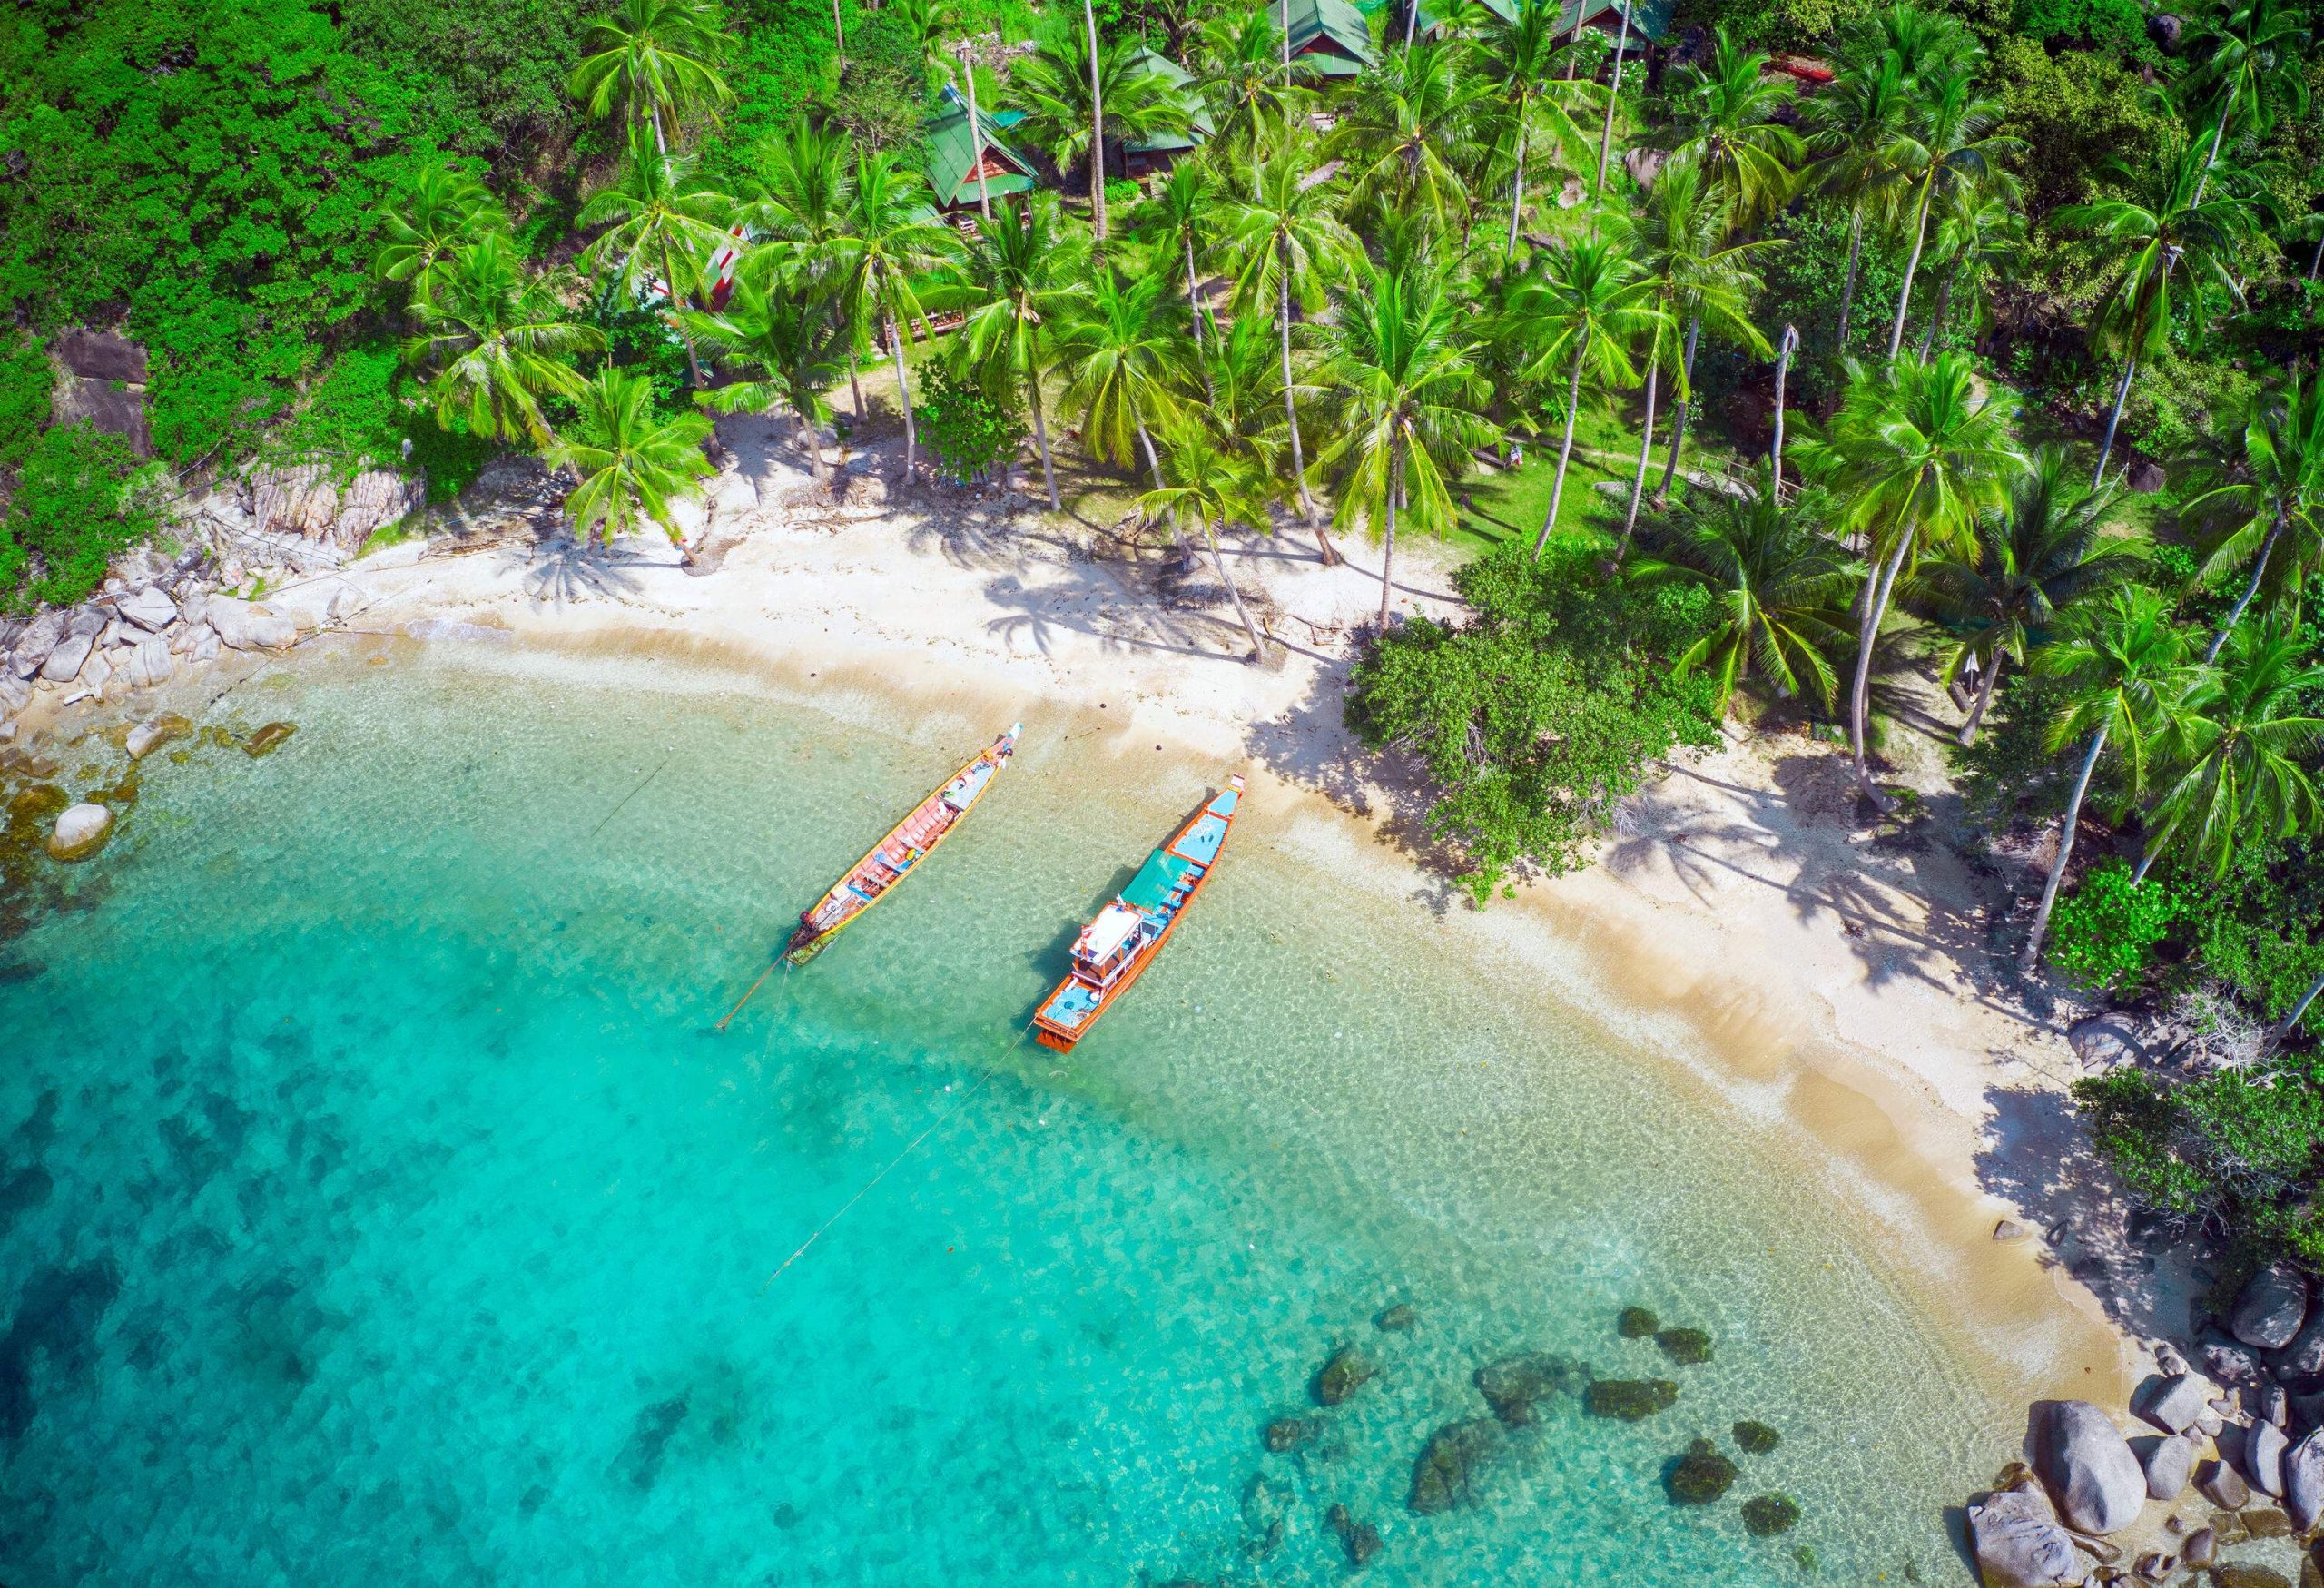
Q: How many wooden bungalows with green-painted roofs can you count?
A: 5